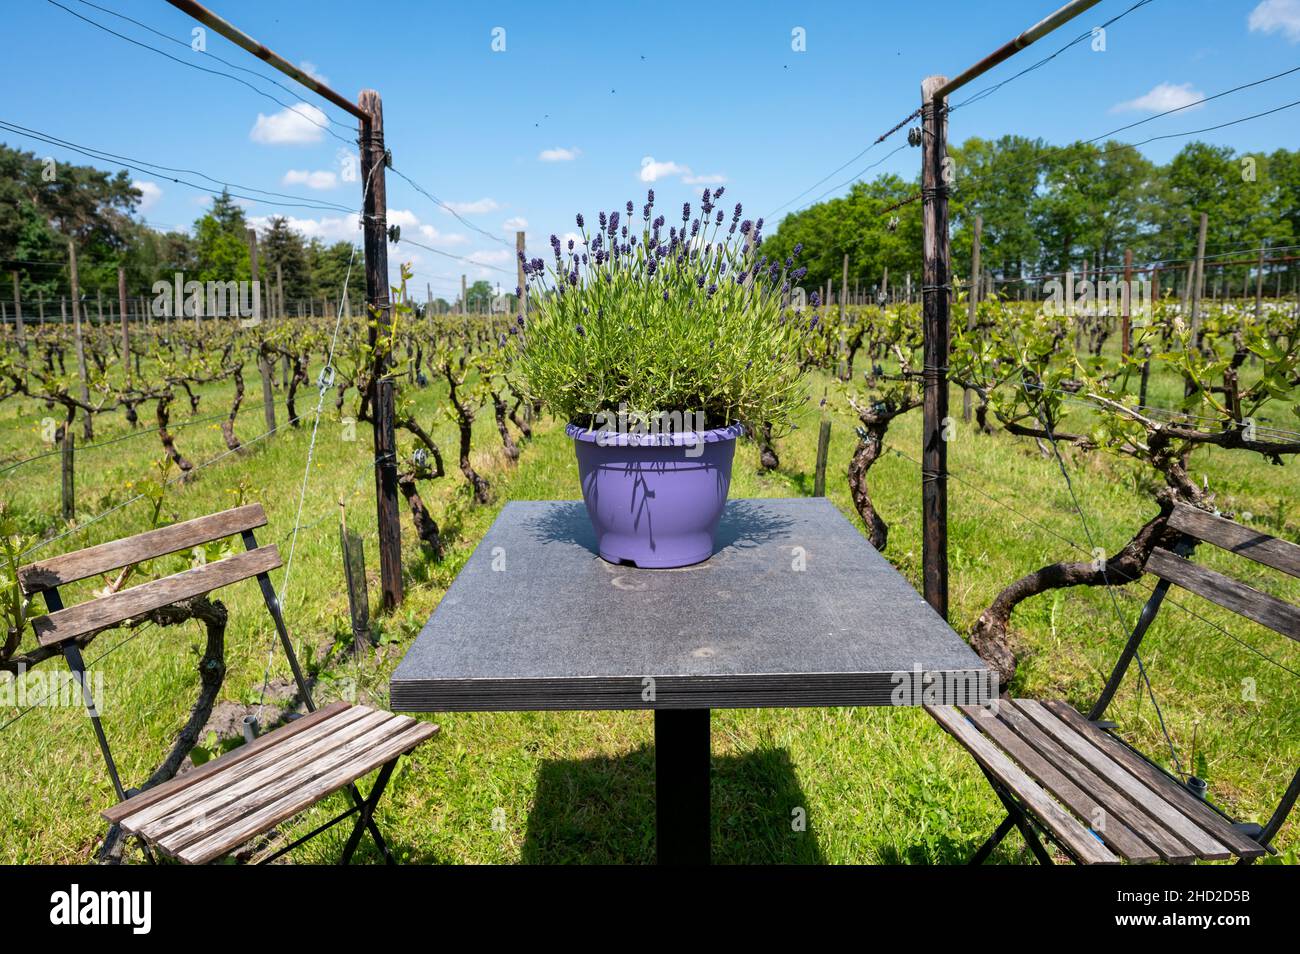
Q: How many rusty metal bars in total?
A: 2